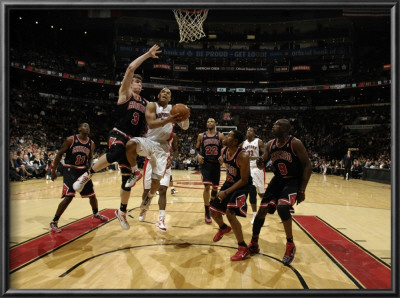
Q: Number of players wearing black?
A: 5